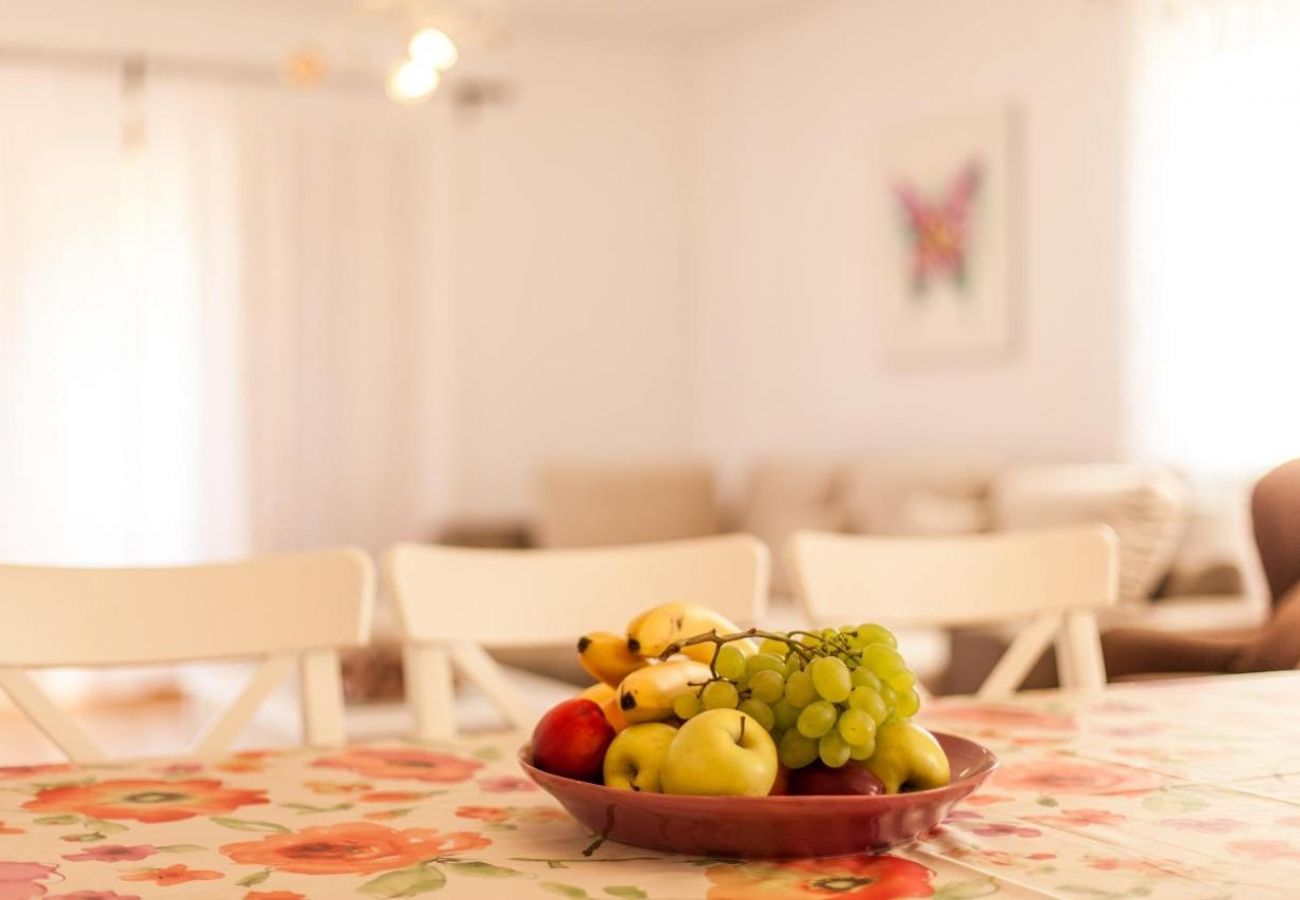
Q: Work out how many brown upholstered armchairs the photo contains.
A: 1